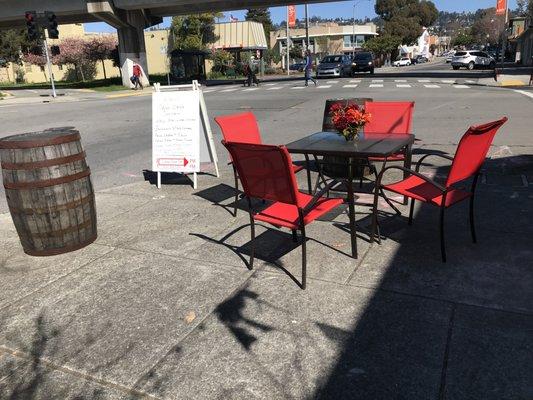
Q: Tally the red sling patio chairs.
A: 4